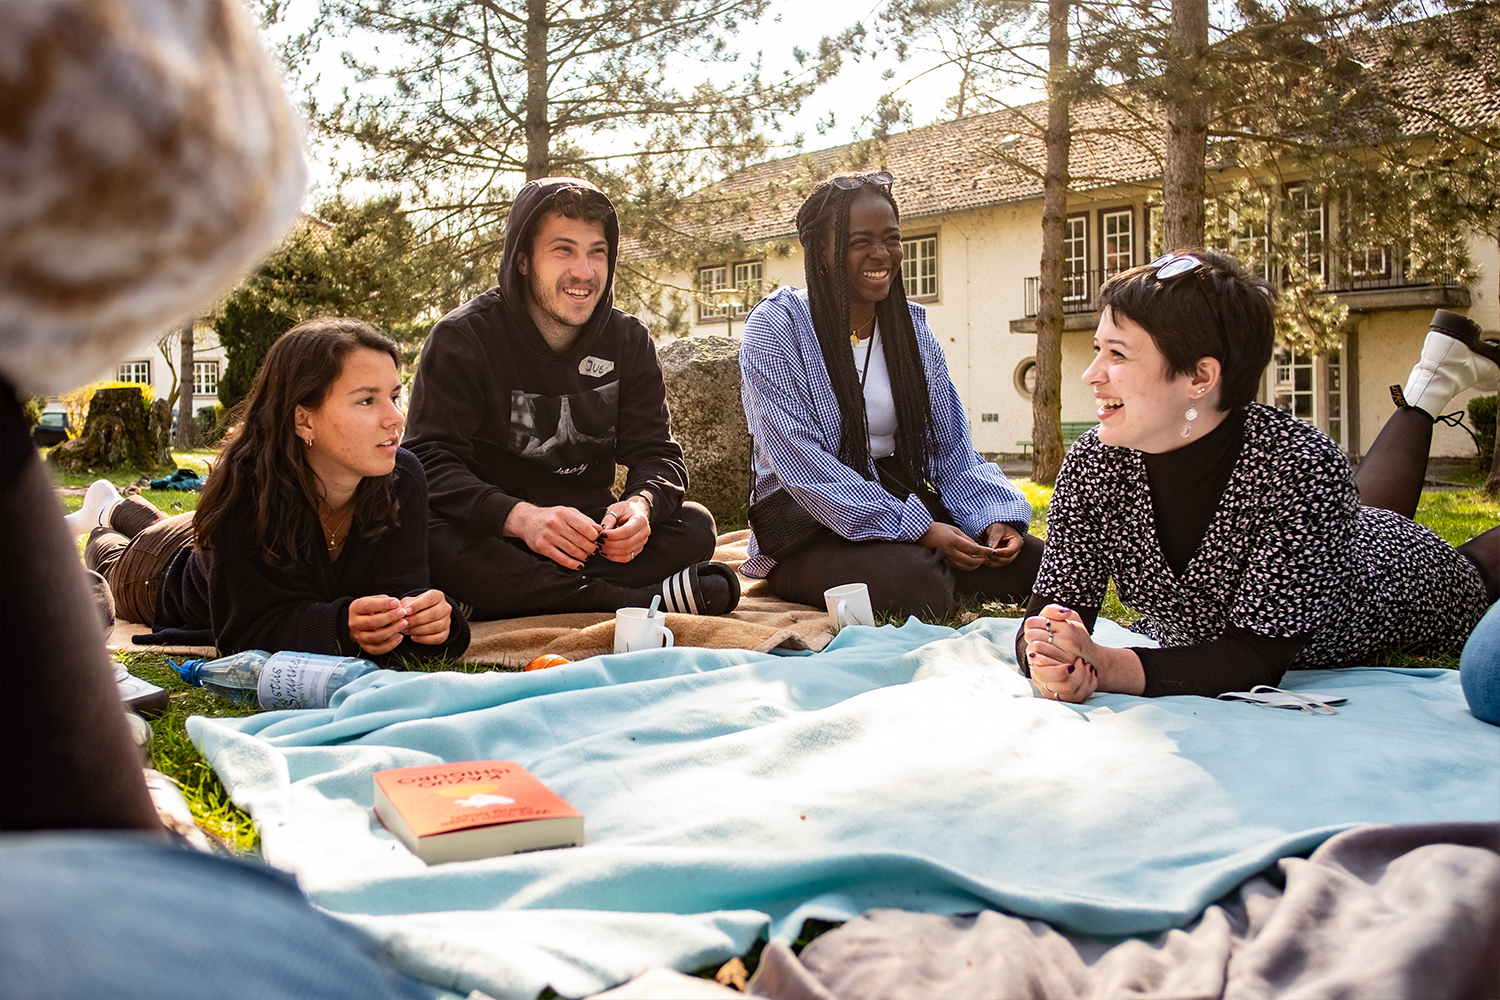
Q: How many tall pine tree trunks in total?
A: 3